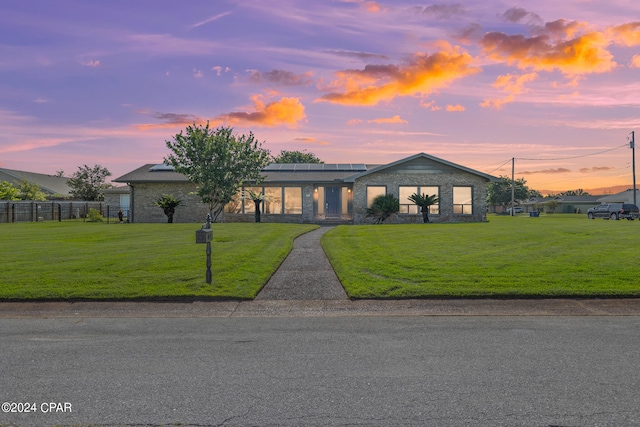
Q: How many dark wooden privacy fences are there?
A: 1